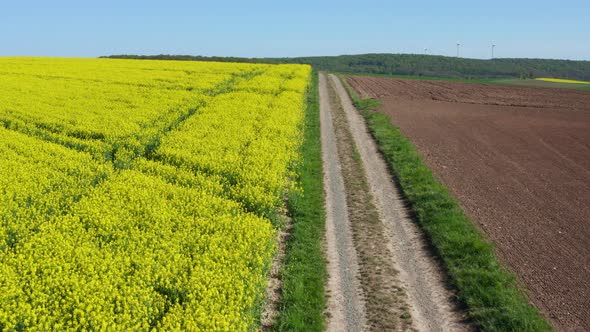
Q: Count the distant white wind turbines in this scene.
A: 3